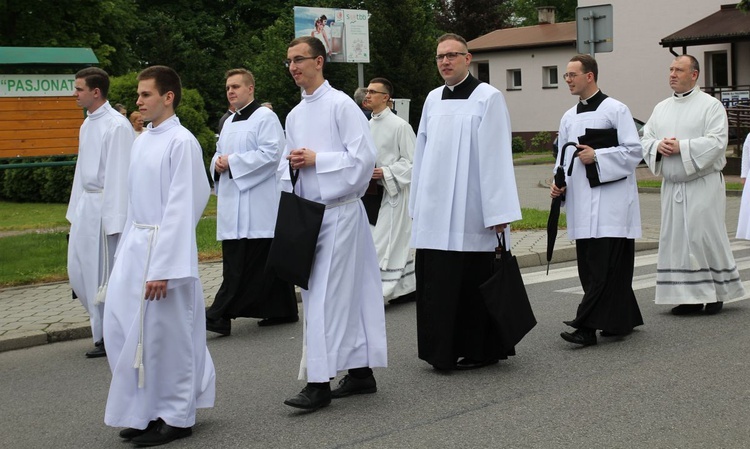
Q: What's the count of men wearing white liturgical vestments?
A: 8